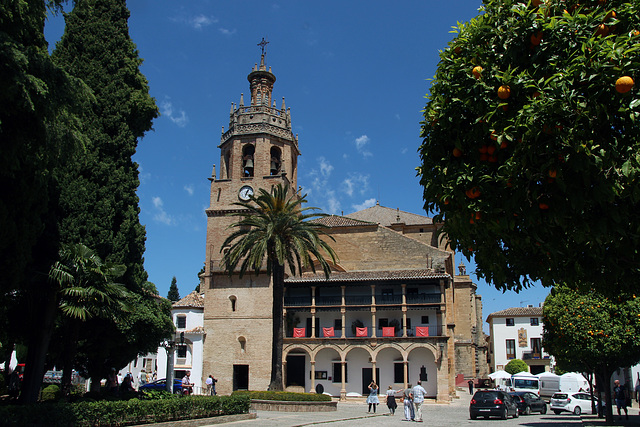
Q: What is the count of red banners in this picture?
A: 5